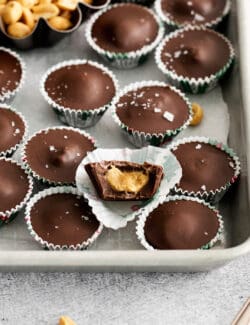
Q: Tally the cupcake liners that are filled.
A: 13